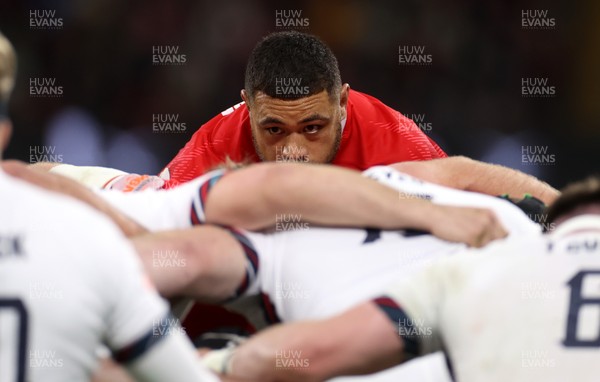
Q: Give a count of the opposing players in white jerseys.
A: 4